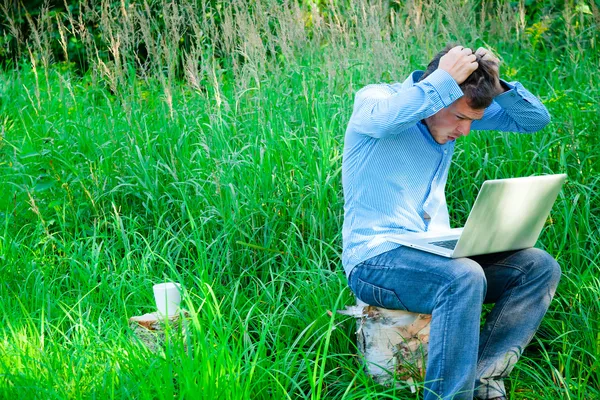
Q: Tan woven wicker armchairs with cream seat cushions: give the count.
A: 0